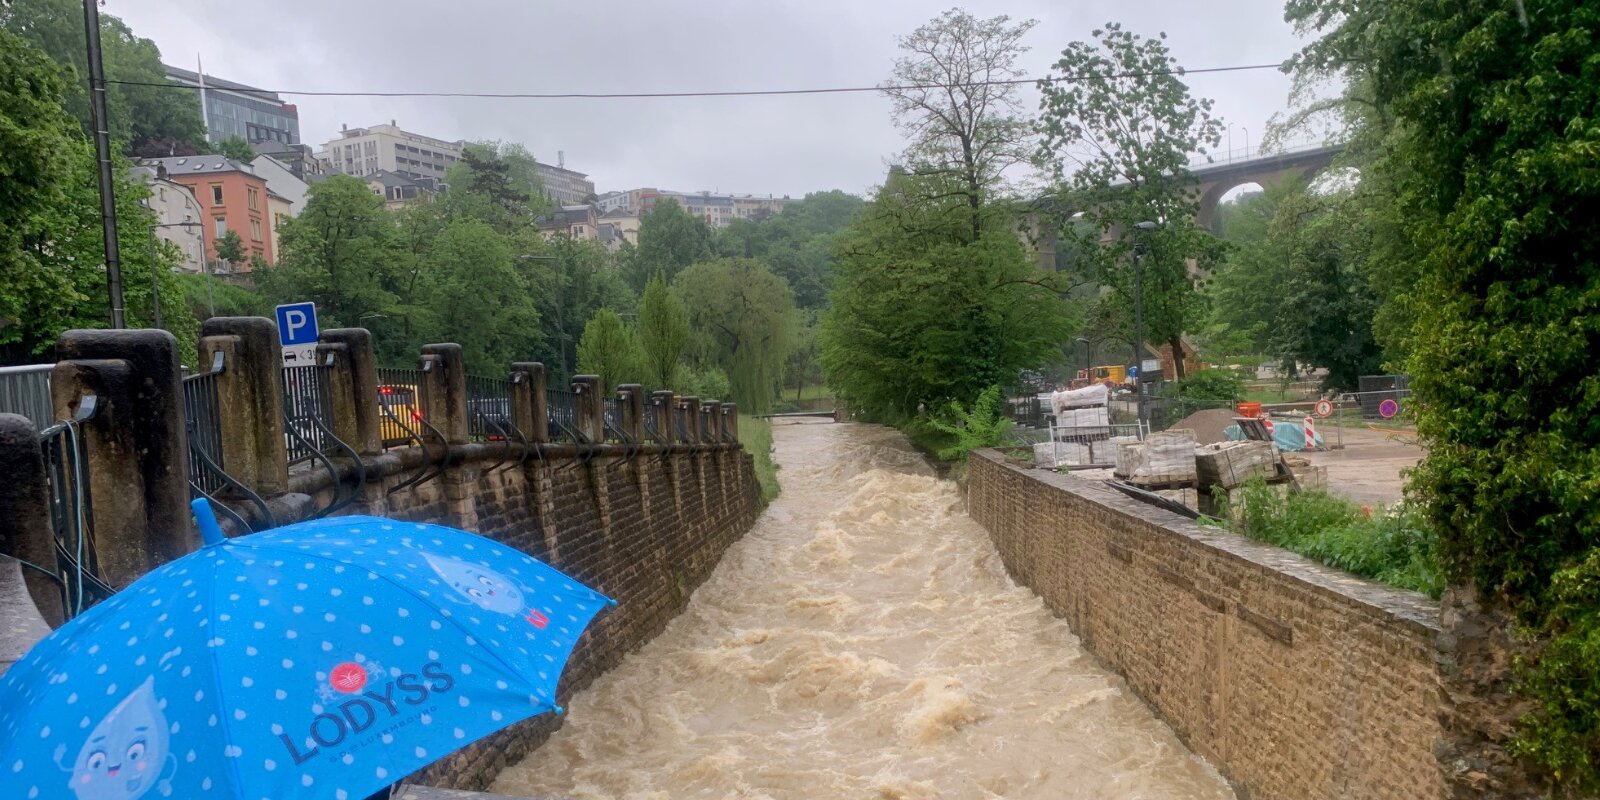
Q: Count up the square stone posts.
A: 12